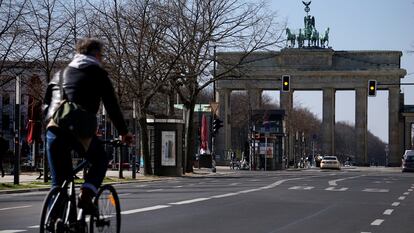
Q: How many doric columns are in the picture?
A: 6